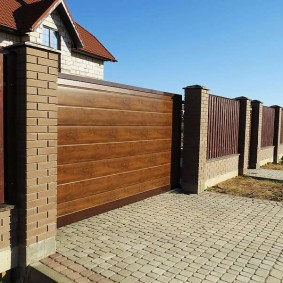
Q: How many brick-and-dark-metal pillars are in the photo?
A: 5